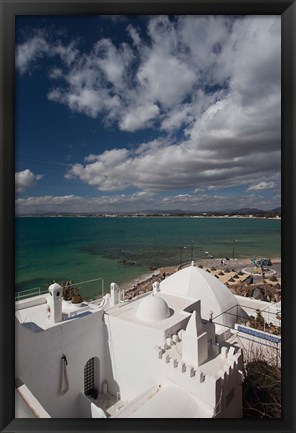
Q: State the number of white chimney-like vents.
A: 3